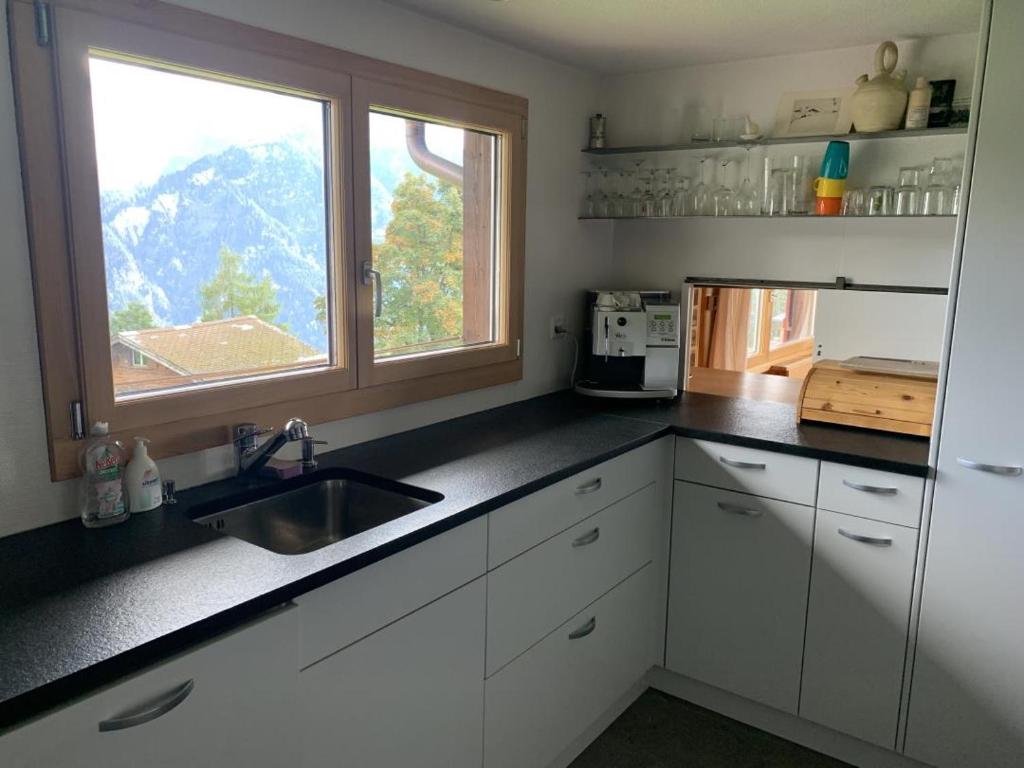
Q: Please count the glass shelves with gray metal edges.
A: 2